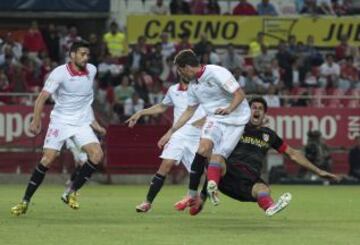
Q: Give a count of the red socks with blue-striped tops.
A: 2